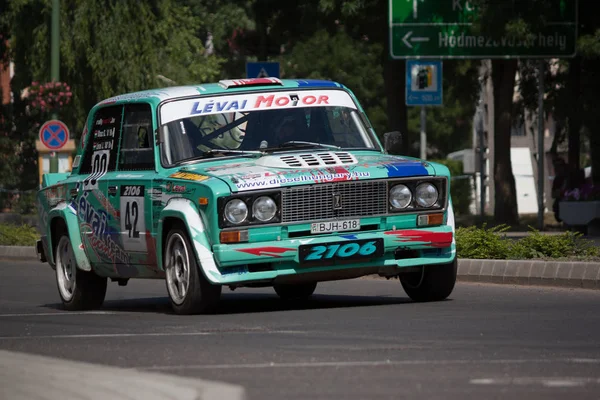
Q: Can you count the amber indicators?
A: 3